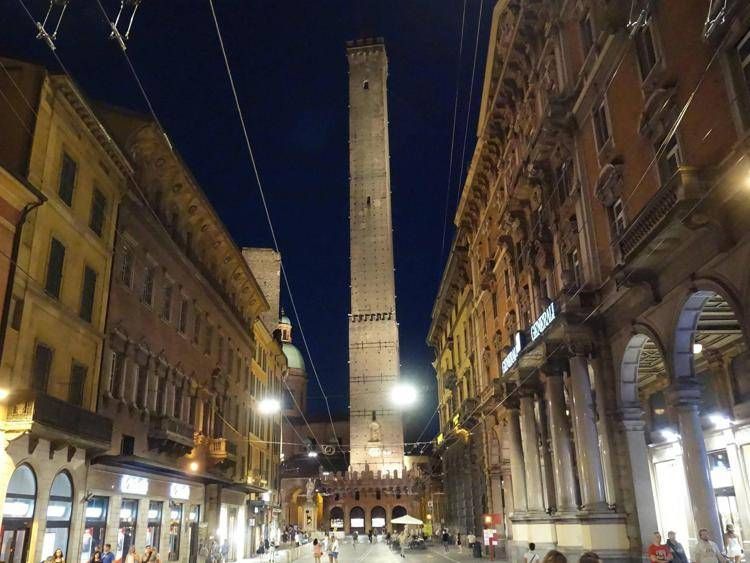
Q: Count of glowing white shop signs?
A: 4